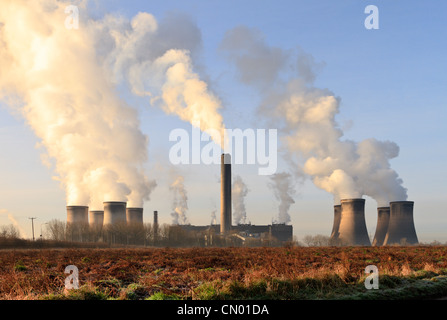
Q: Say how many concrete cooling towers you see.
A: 8